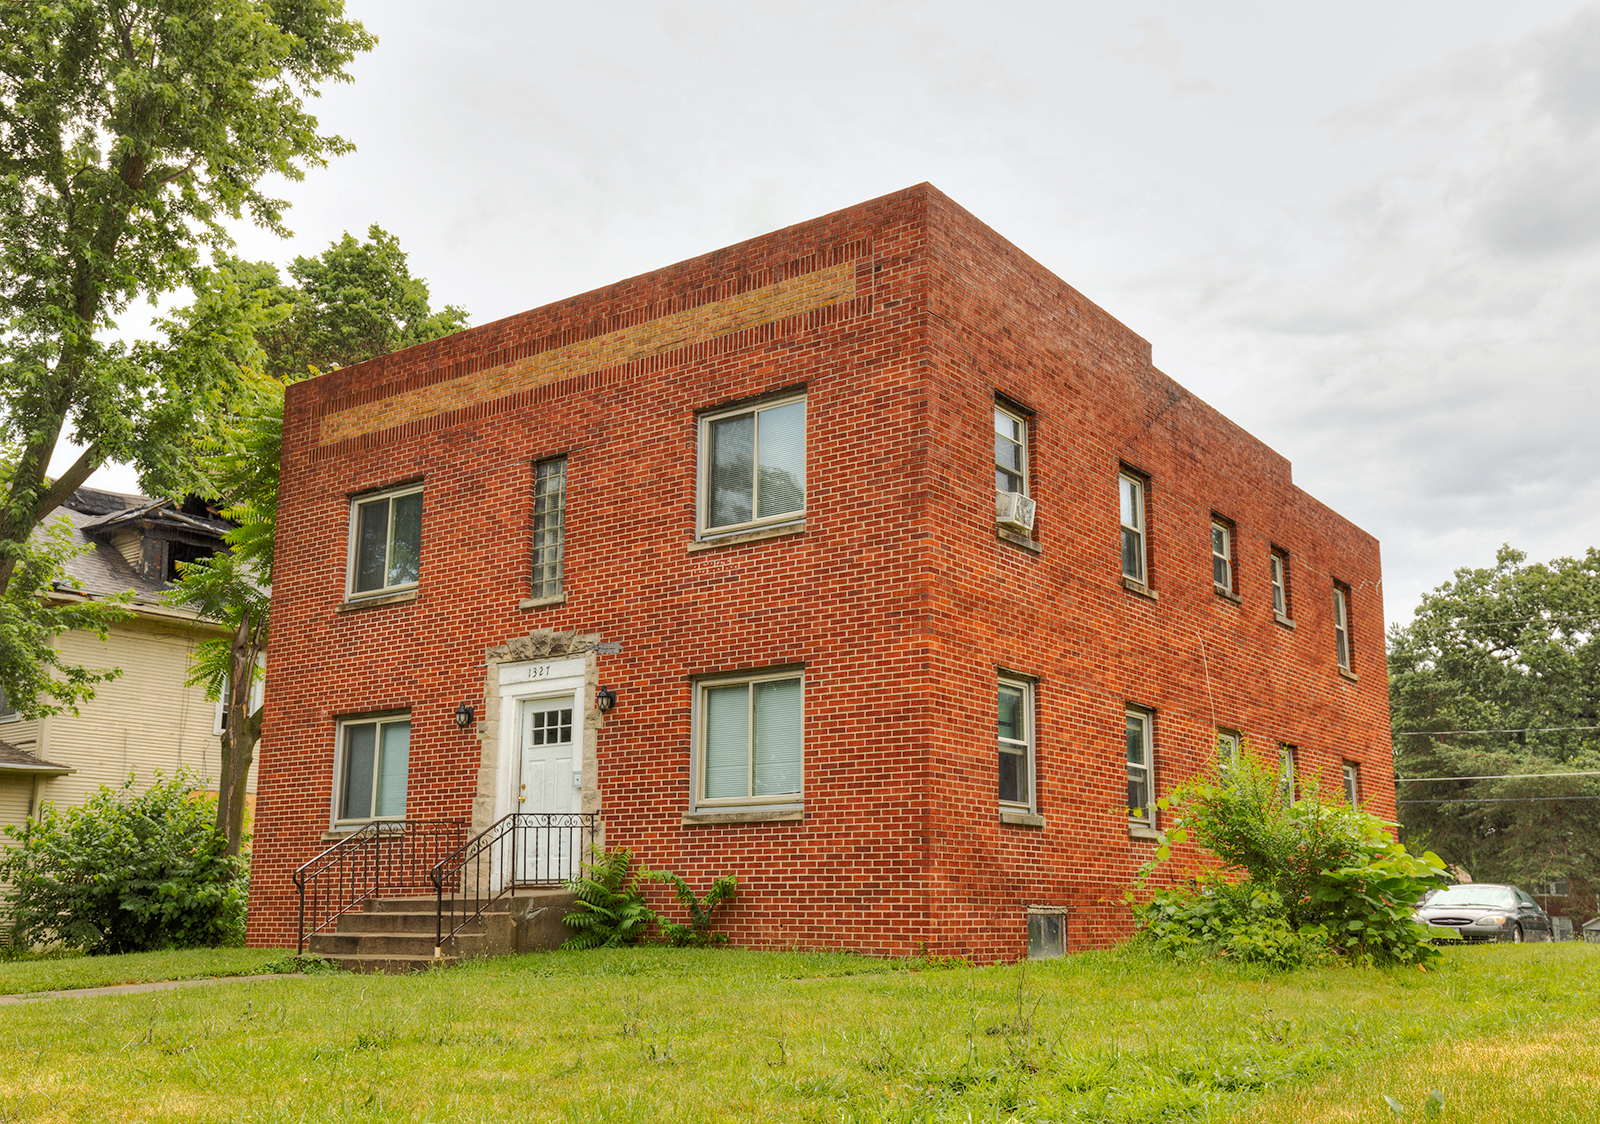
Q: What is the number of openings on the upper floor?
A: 8